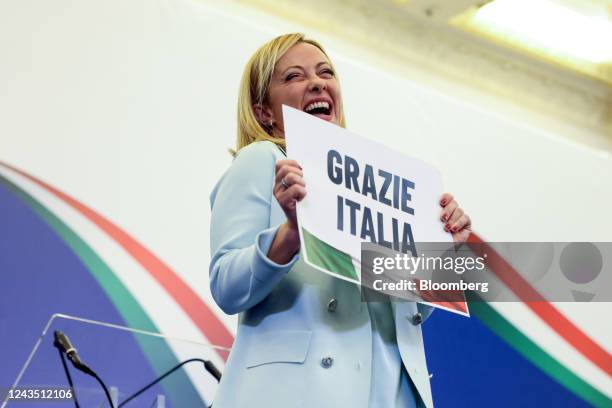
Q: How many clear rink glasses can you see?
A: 0